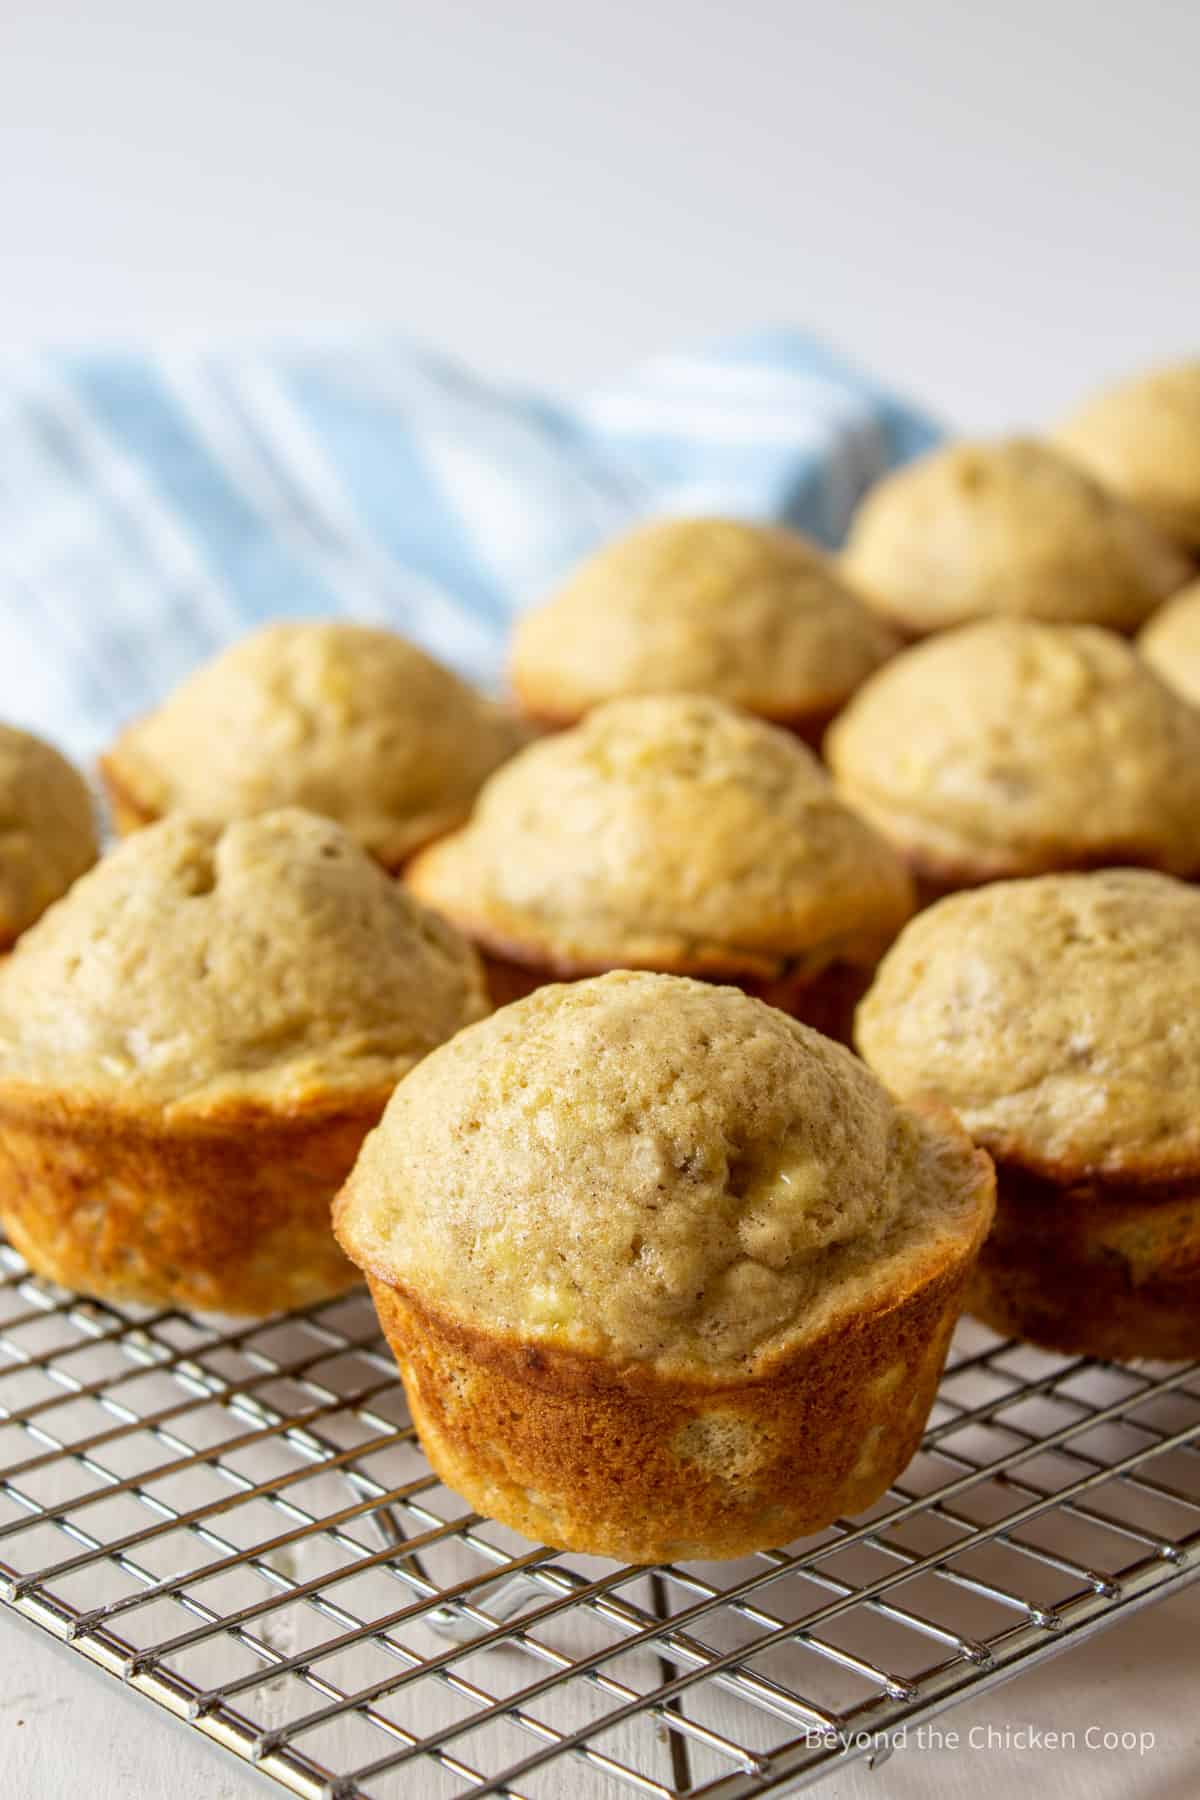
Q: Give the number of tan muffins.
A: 11